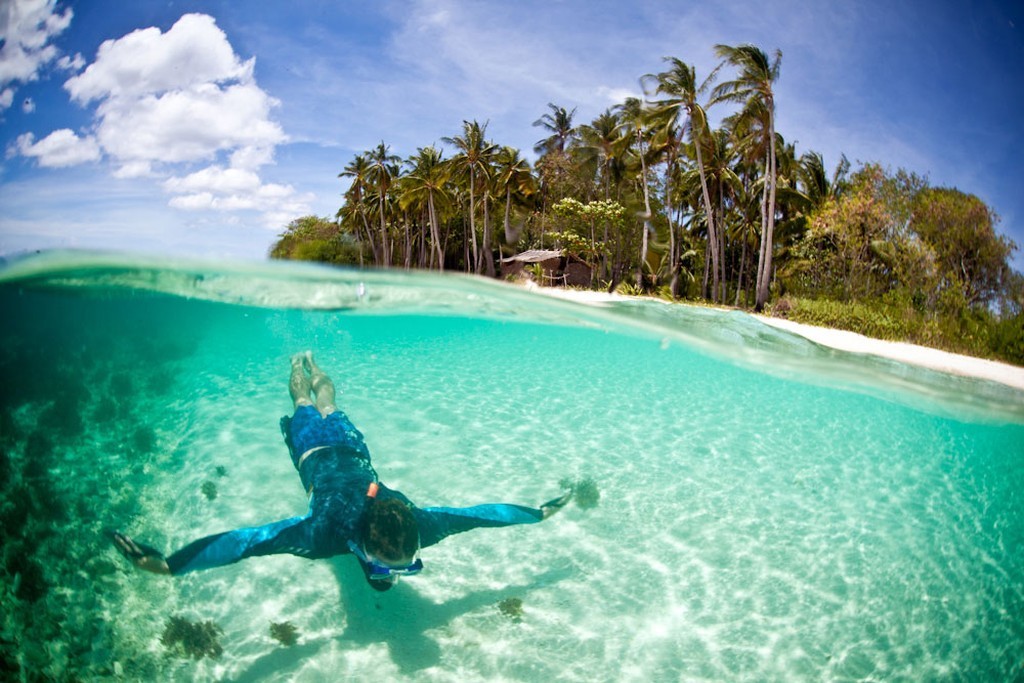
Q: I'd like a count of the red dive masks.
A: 0